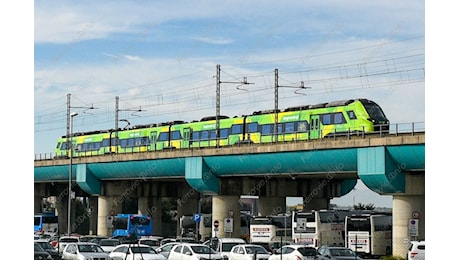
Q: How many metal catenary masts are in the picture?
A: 4